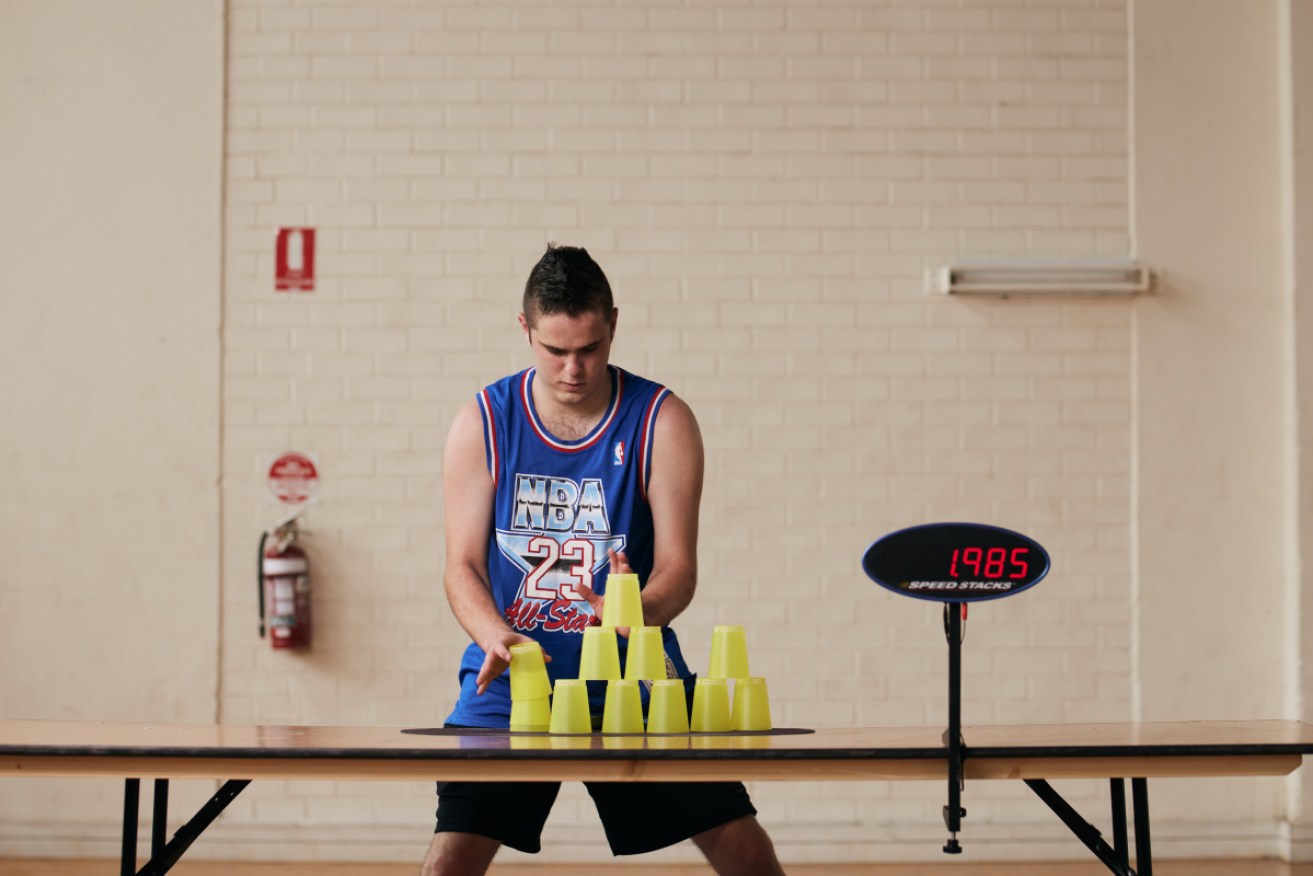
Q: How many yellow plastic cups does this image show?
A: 12